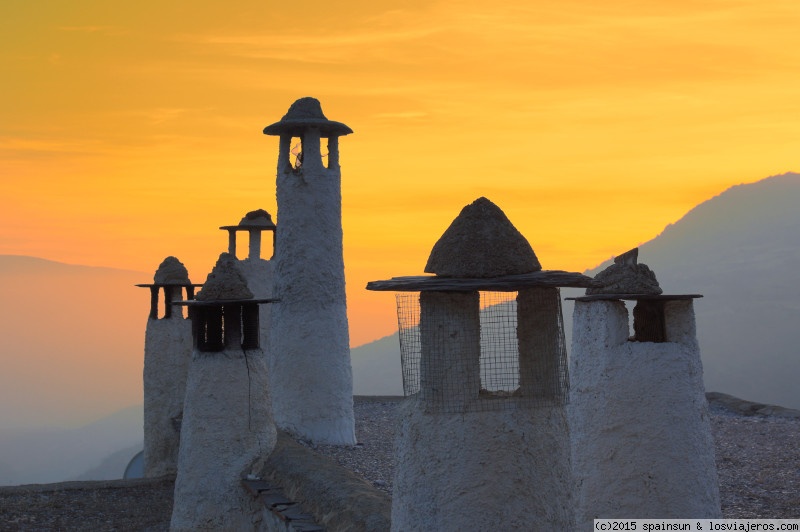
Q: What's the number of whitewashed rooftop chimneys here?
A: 6